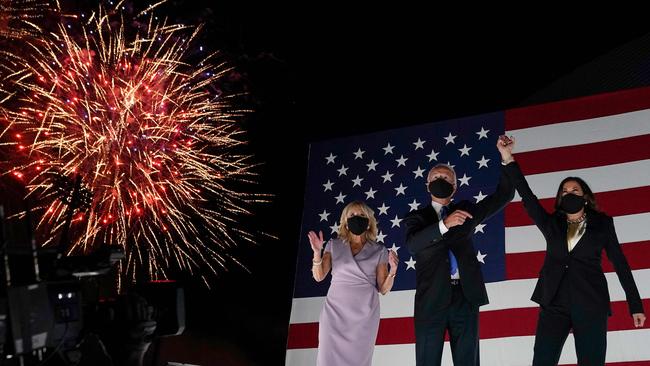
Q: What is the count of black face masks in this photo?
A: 3